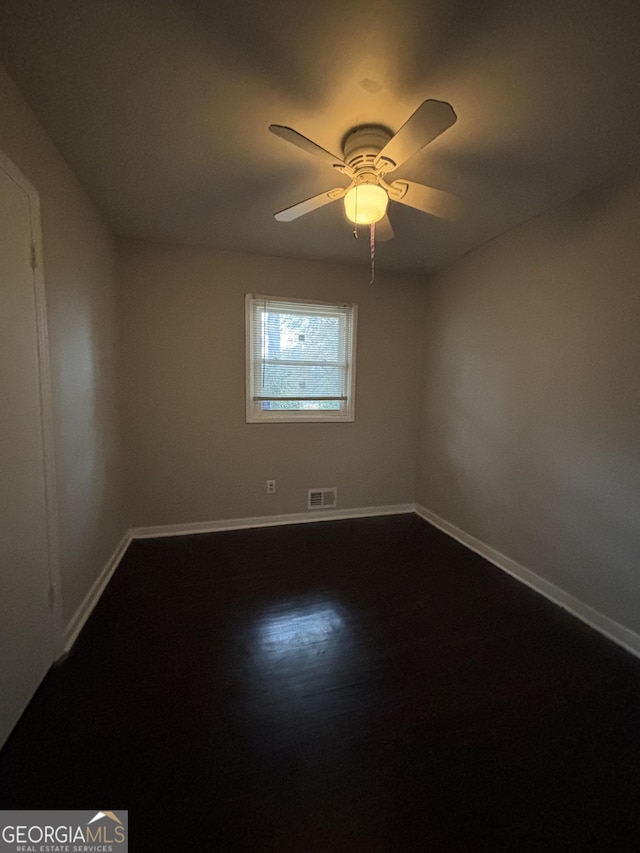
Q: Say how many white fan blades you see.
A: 5